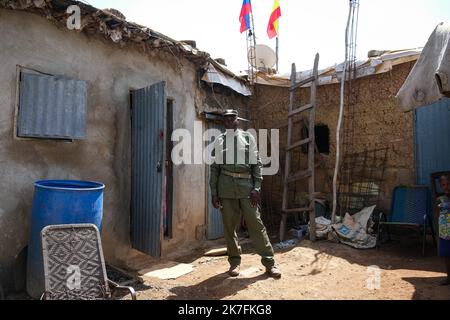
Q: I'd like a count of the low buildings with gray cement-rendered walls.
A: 1